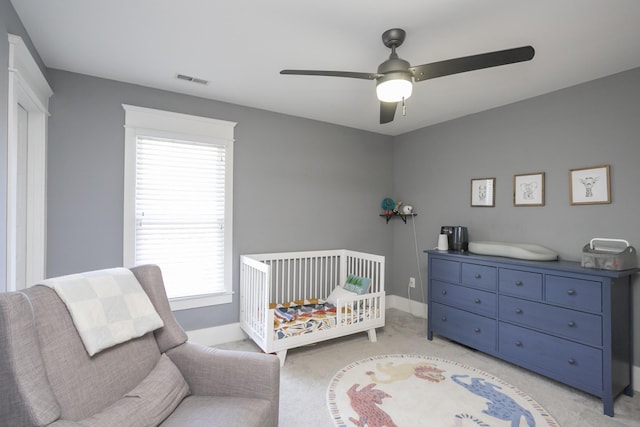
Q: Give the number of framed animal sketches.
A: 3